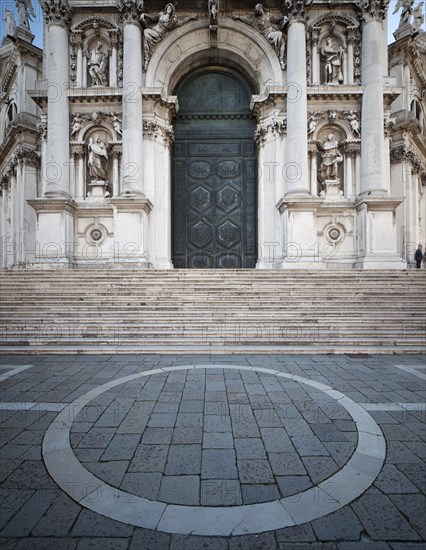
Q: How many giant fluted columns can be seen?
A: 4